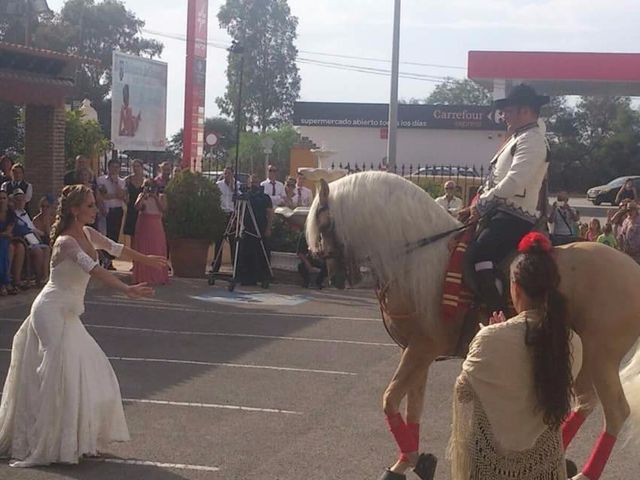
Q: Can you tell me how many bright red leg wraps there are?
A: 4